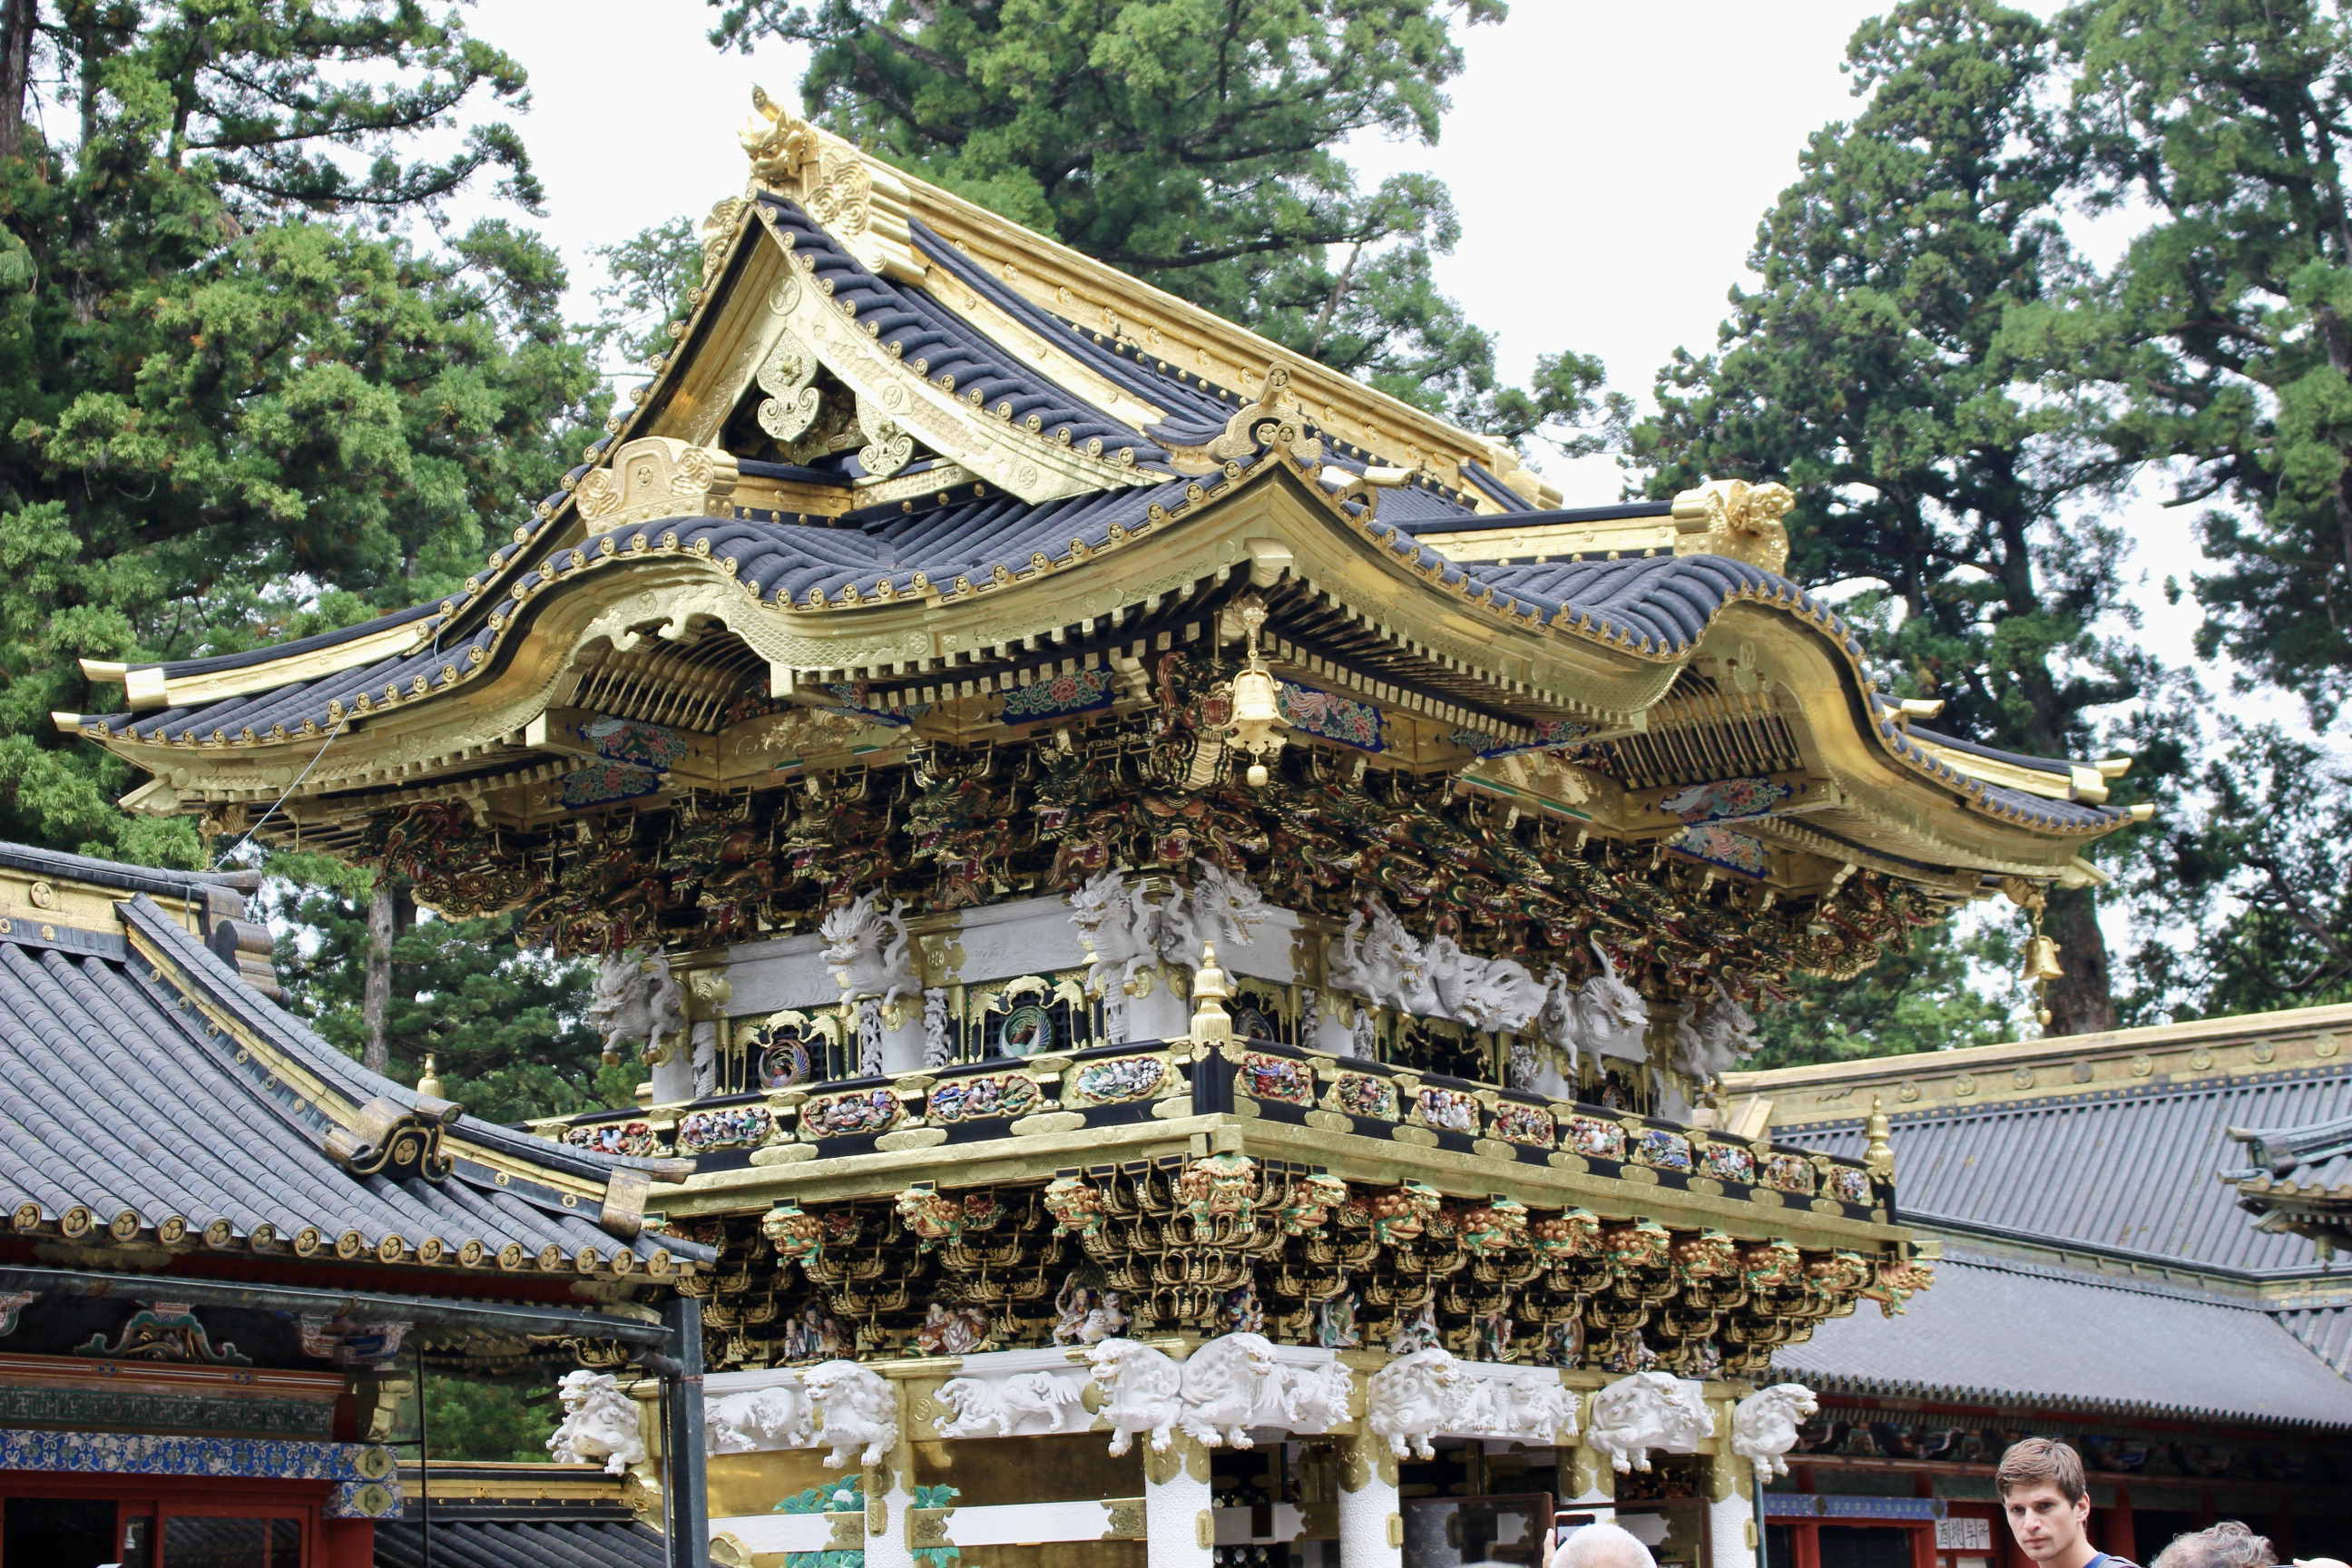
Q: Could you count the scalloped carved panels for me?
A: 14